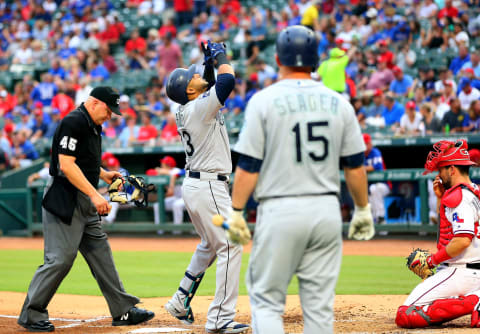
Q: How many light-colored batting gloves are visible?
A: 2